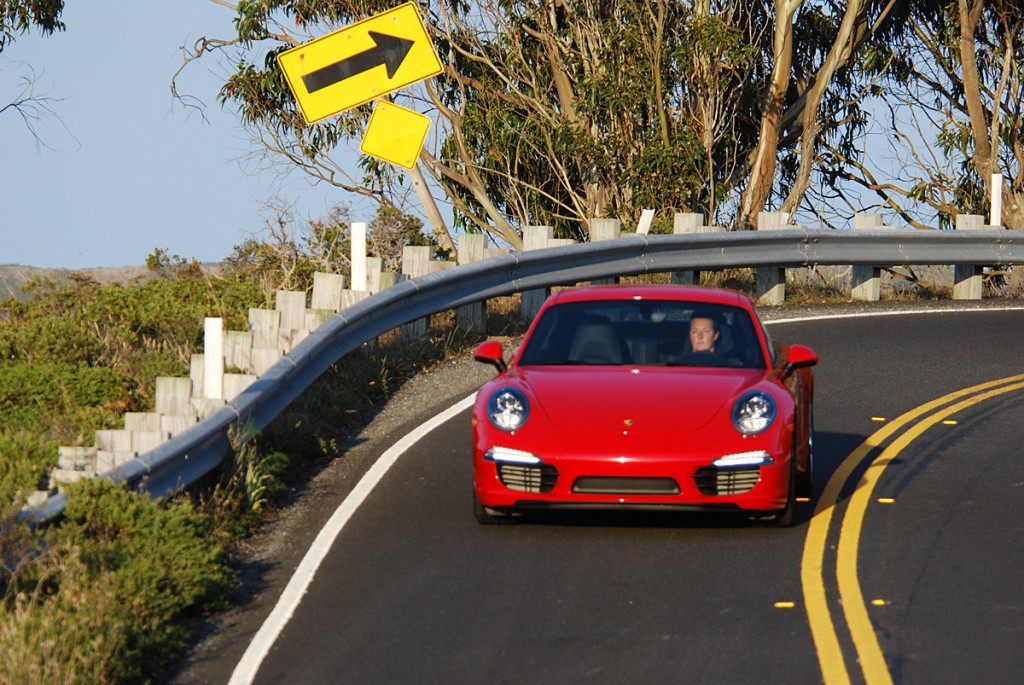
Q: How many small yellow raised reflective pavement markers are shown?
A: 6